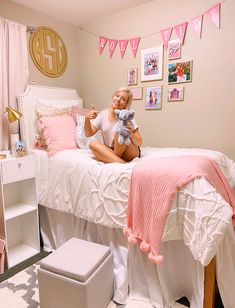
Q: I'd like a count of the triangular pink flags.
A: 8